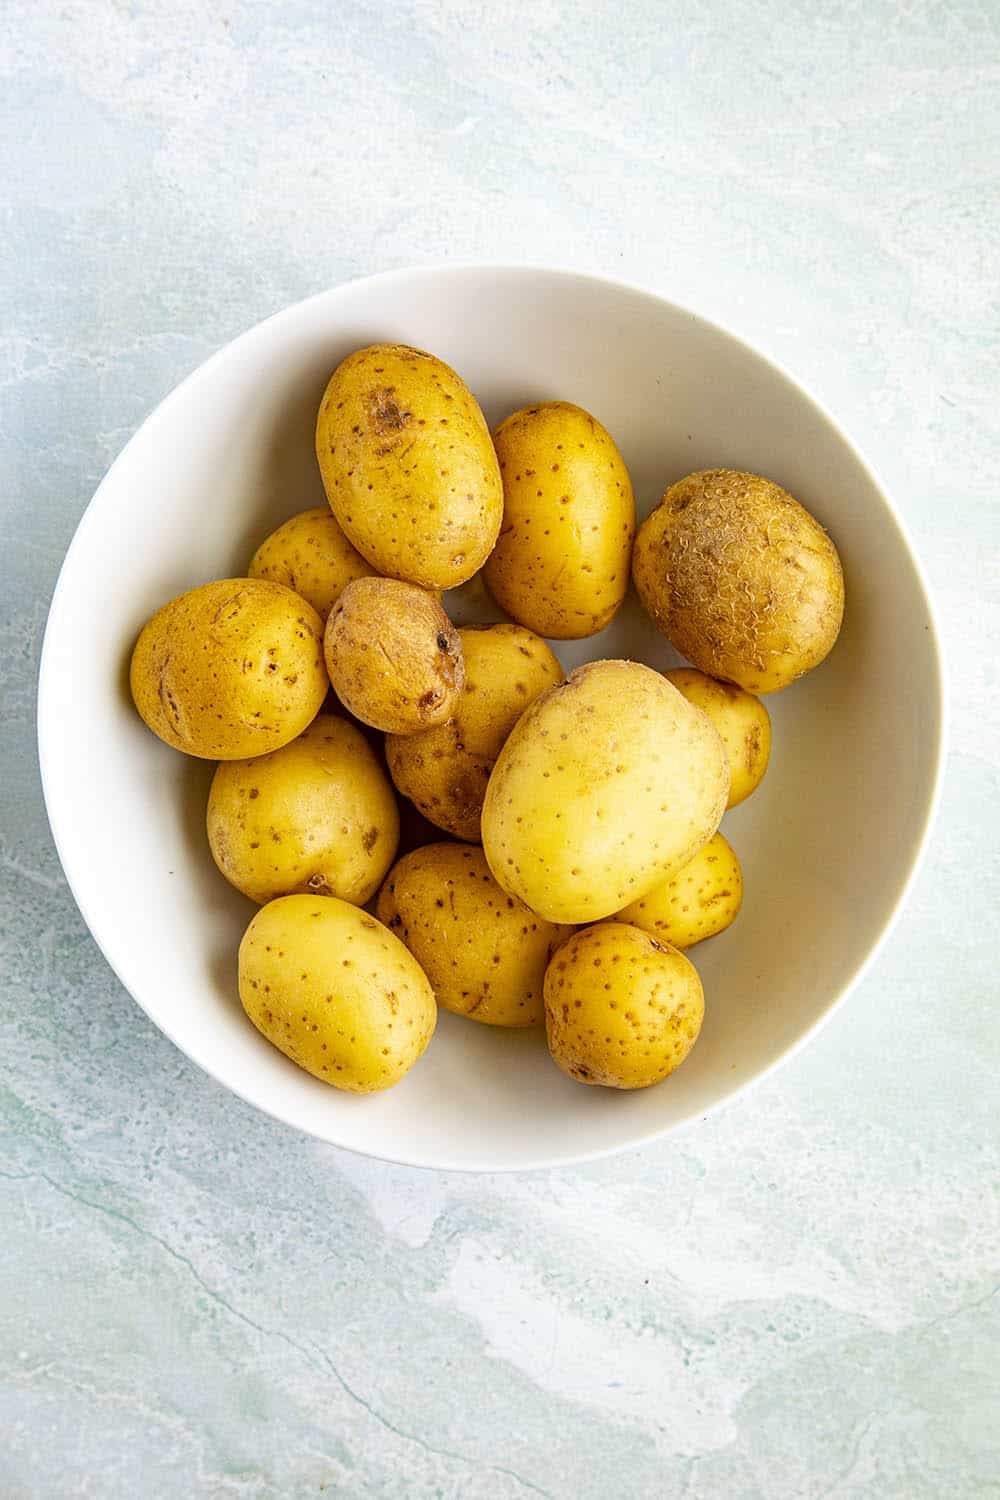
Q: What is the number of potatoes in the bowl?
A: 14